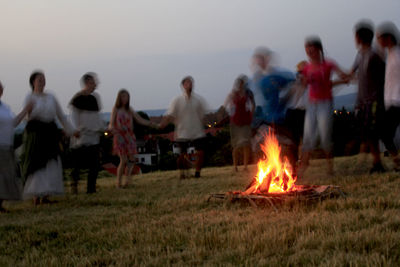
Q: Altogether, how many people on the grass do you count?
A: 11